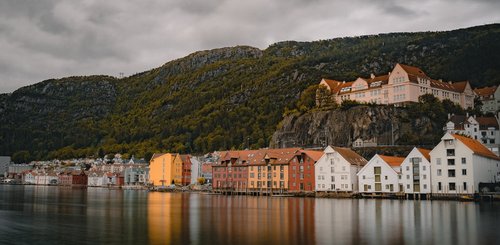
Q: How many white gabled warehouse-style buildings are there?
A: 4